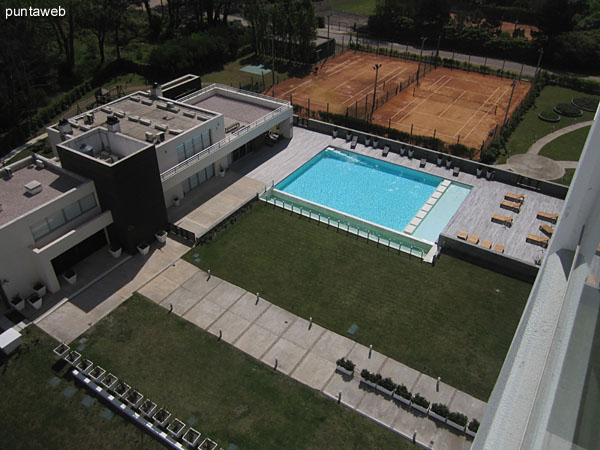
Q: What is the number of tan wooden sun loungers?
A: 6